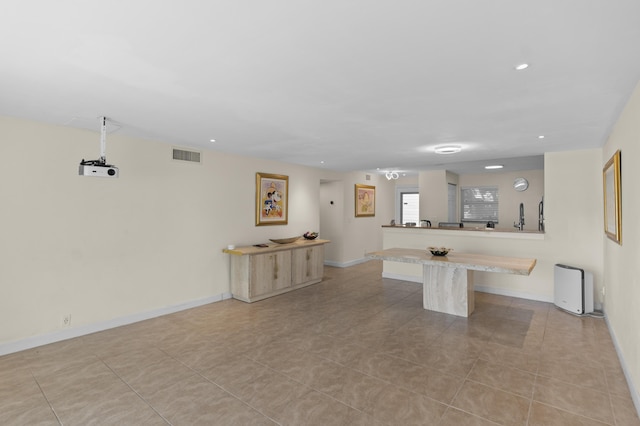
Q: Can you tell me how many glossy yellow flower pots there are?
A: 0